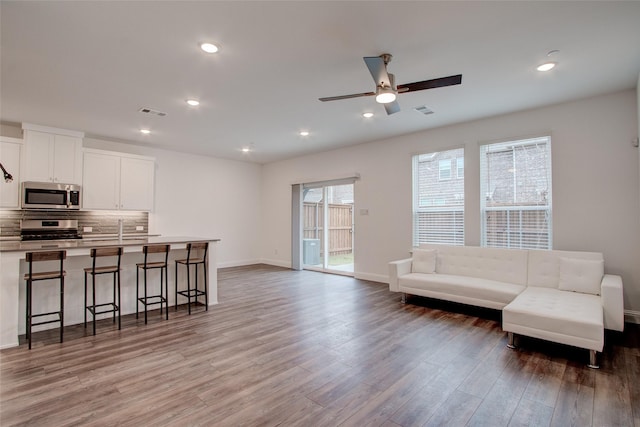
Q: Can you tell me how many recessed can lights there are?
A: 7